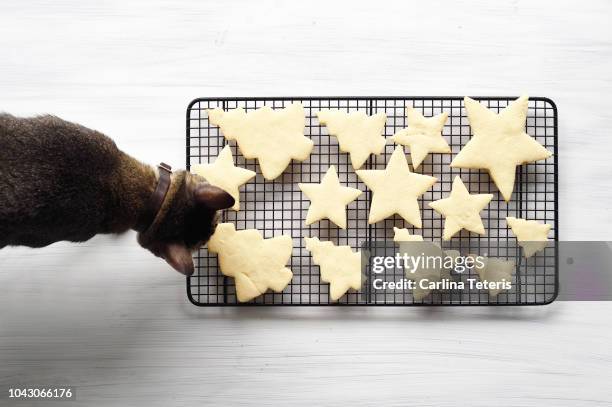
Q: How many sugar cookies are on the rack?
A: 13